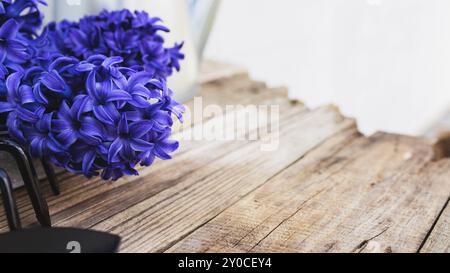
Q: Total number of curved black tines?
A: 3